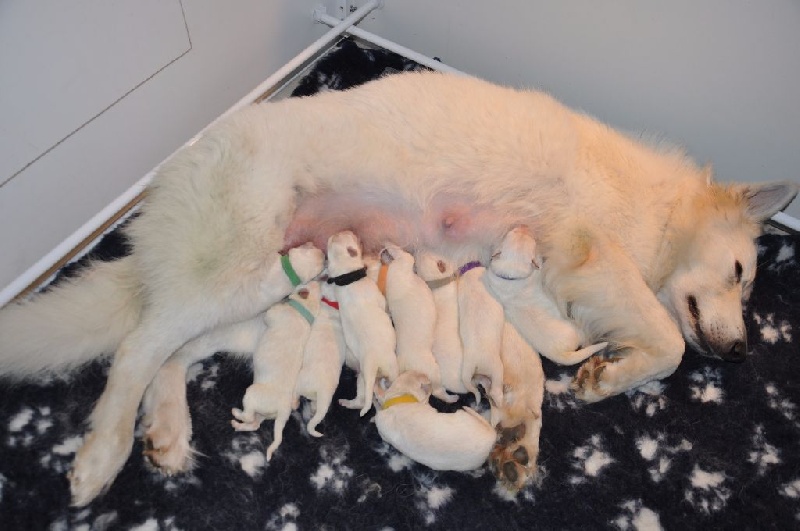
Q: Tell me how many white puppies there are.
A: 9